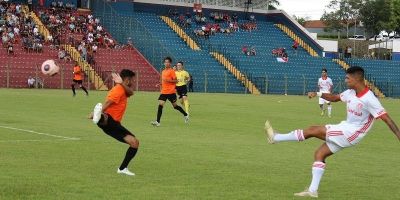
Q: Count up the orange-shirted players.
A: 3